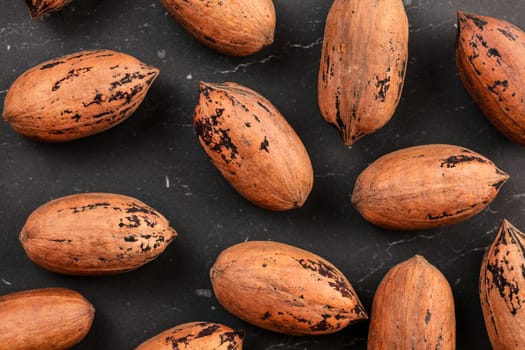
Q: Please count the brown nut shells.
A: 13